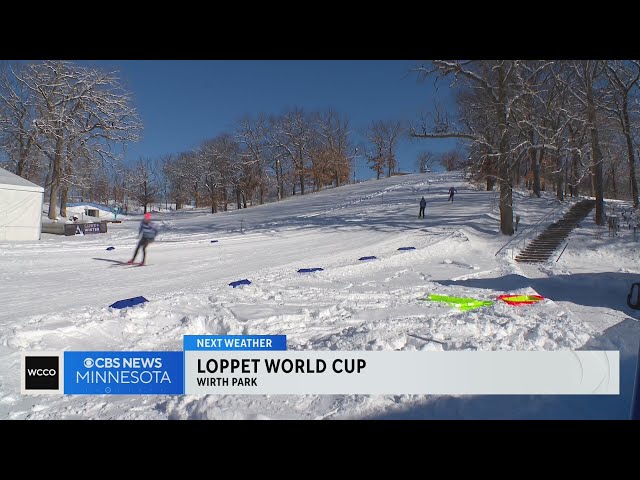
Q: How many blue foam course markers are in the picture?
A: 7